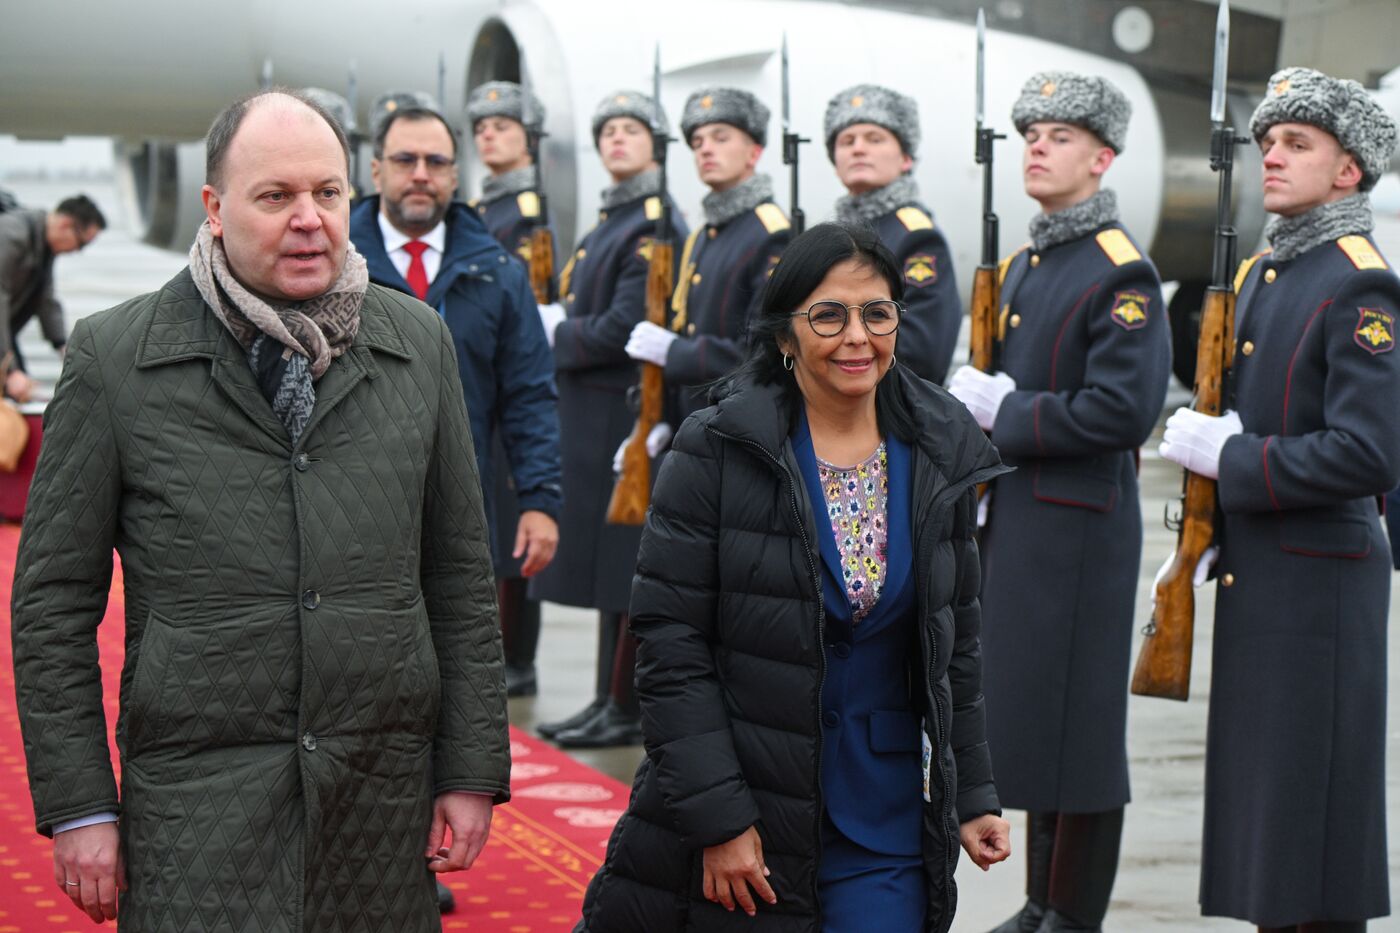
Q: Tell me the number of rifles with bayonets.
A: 8